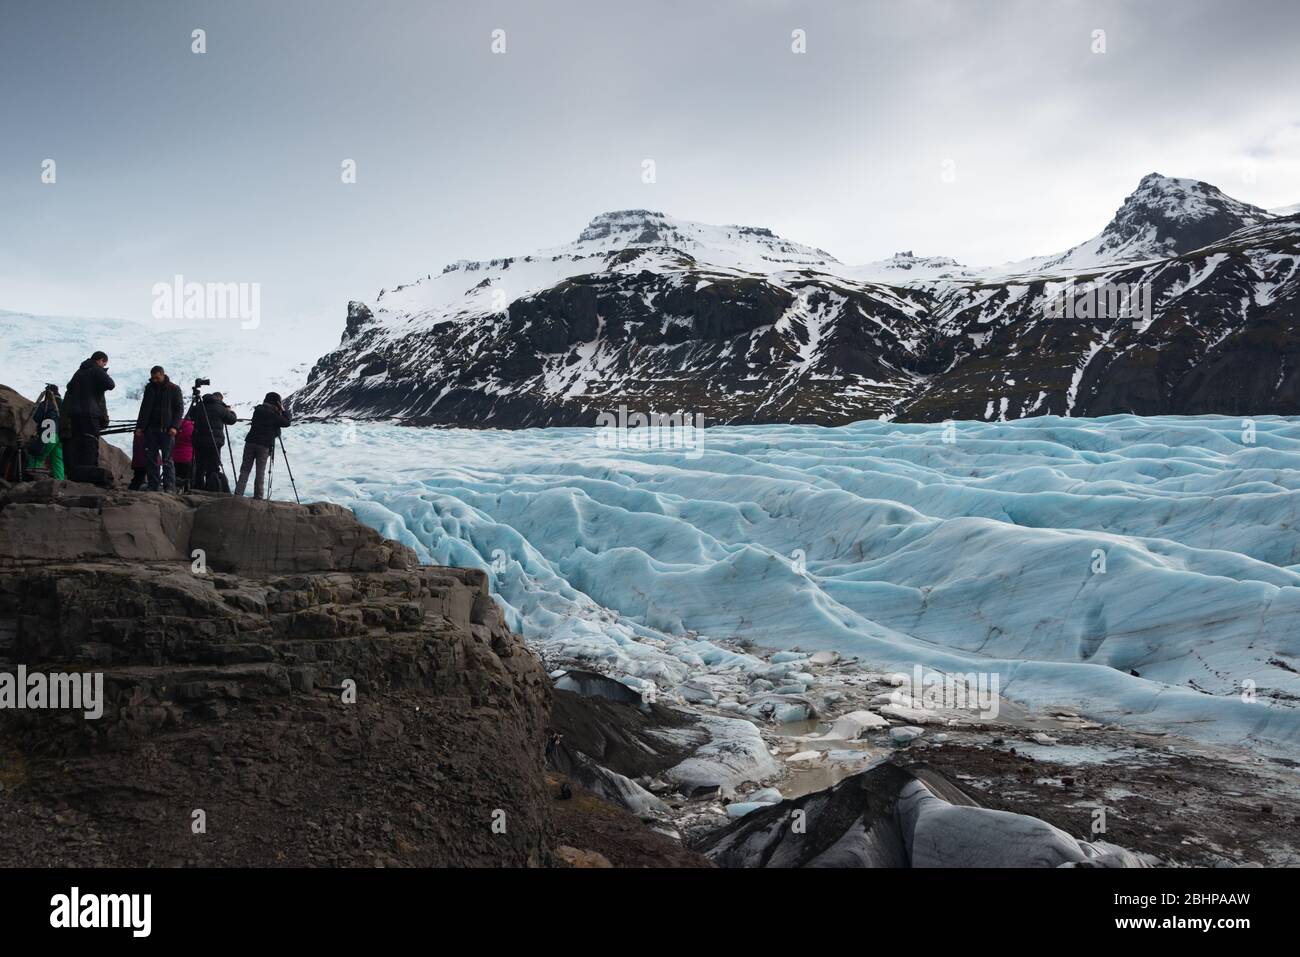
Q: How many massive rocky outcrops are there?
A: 1